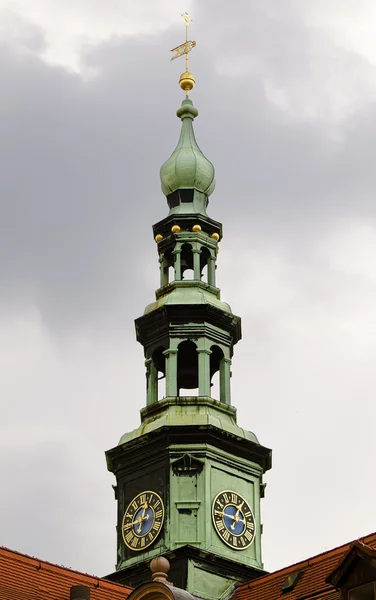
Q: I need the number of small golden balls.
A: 4